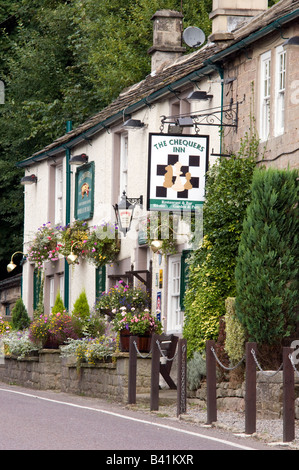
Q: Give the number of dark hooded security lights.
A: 5